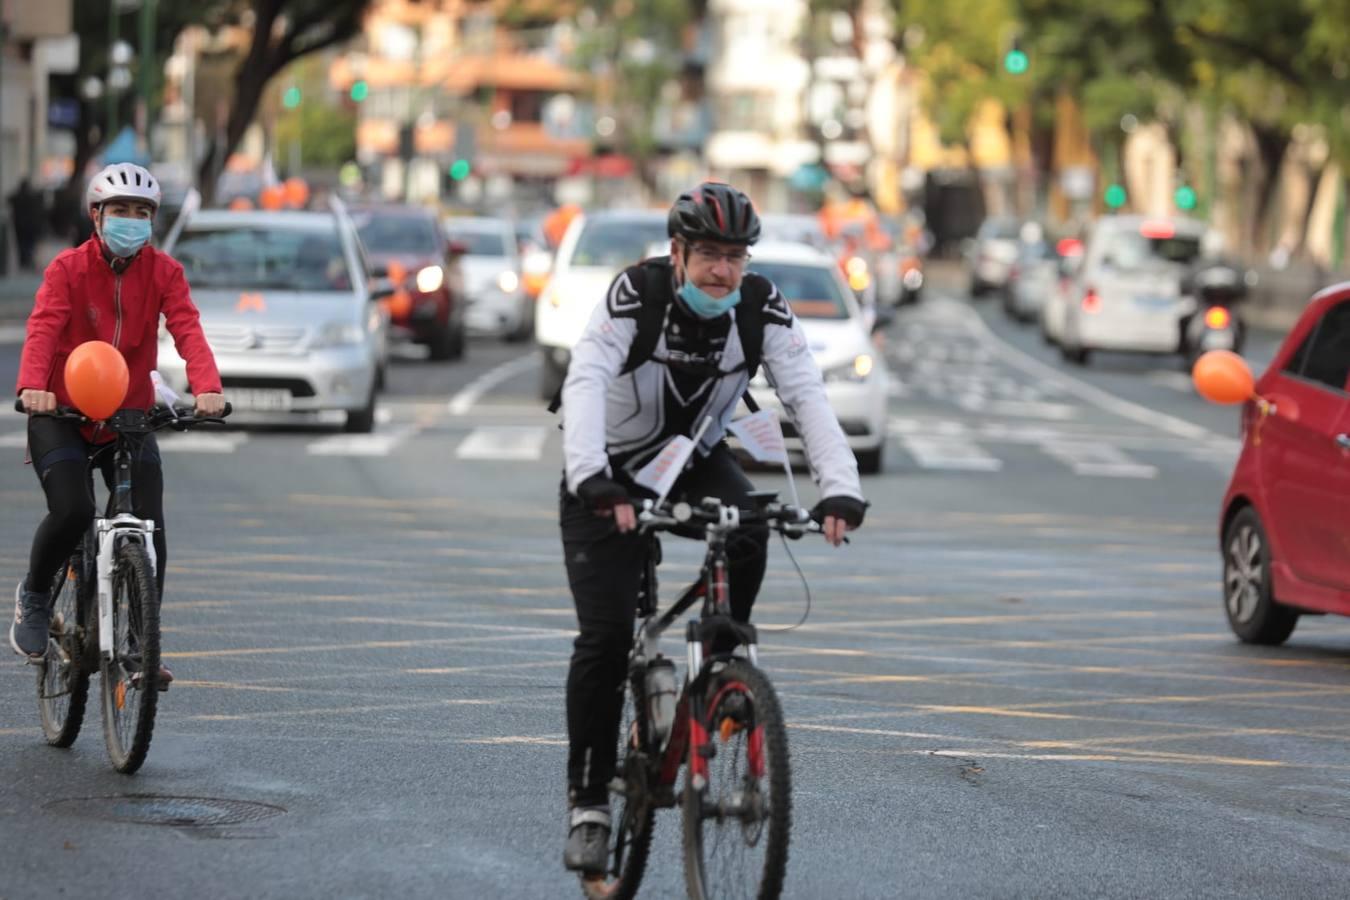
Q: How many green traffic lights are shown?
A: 6